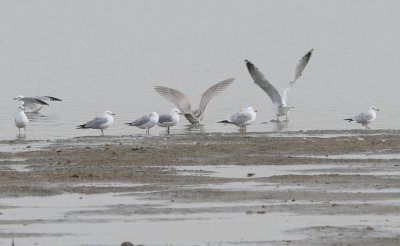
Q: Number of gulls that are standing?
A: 6